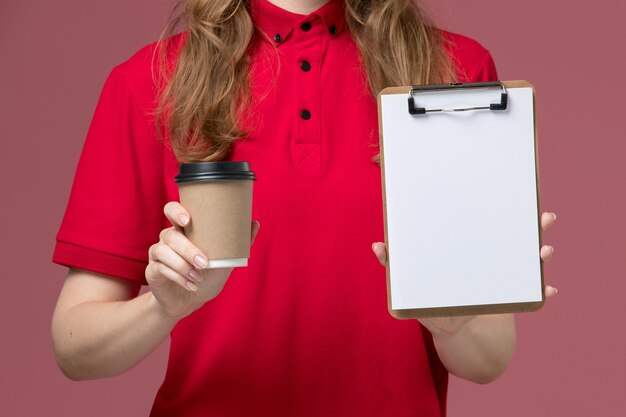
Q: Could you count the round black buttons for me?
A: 5